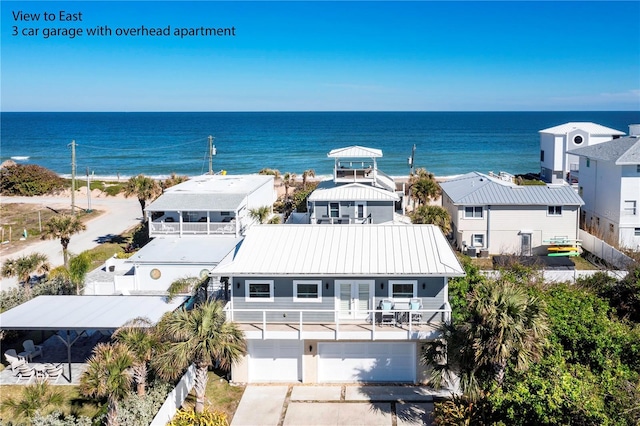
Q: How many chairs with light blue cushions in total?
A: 2